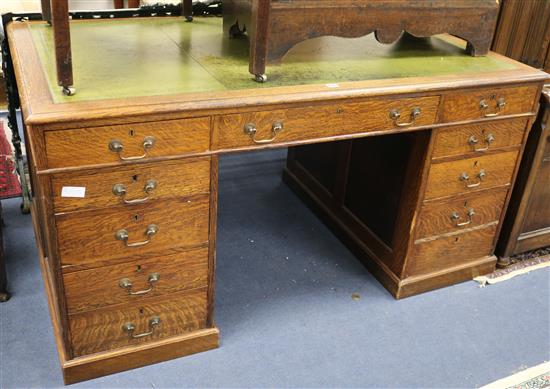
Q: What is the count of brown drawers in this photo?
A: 11